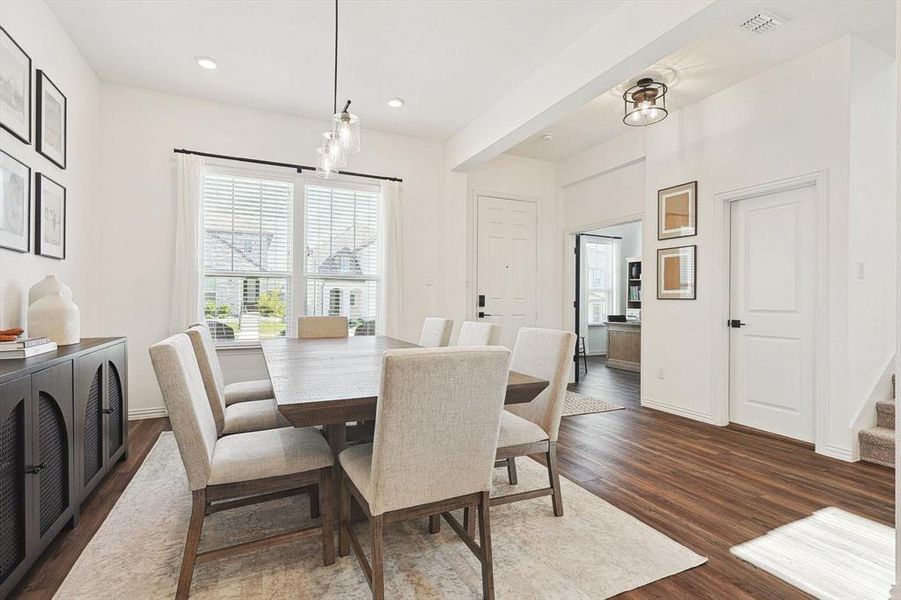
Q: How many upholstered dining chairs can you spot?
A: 8